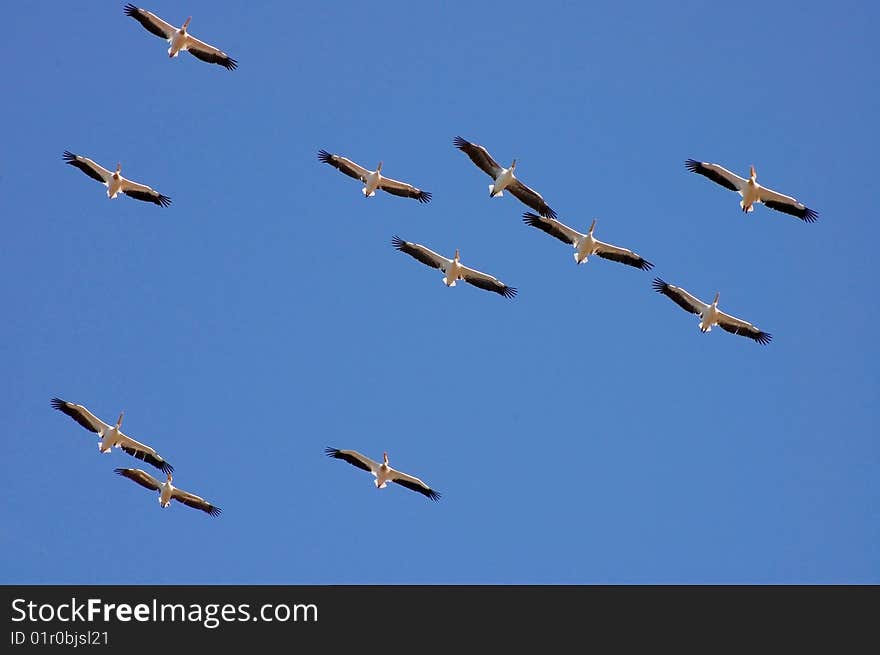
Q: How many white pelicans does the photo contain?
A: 11